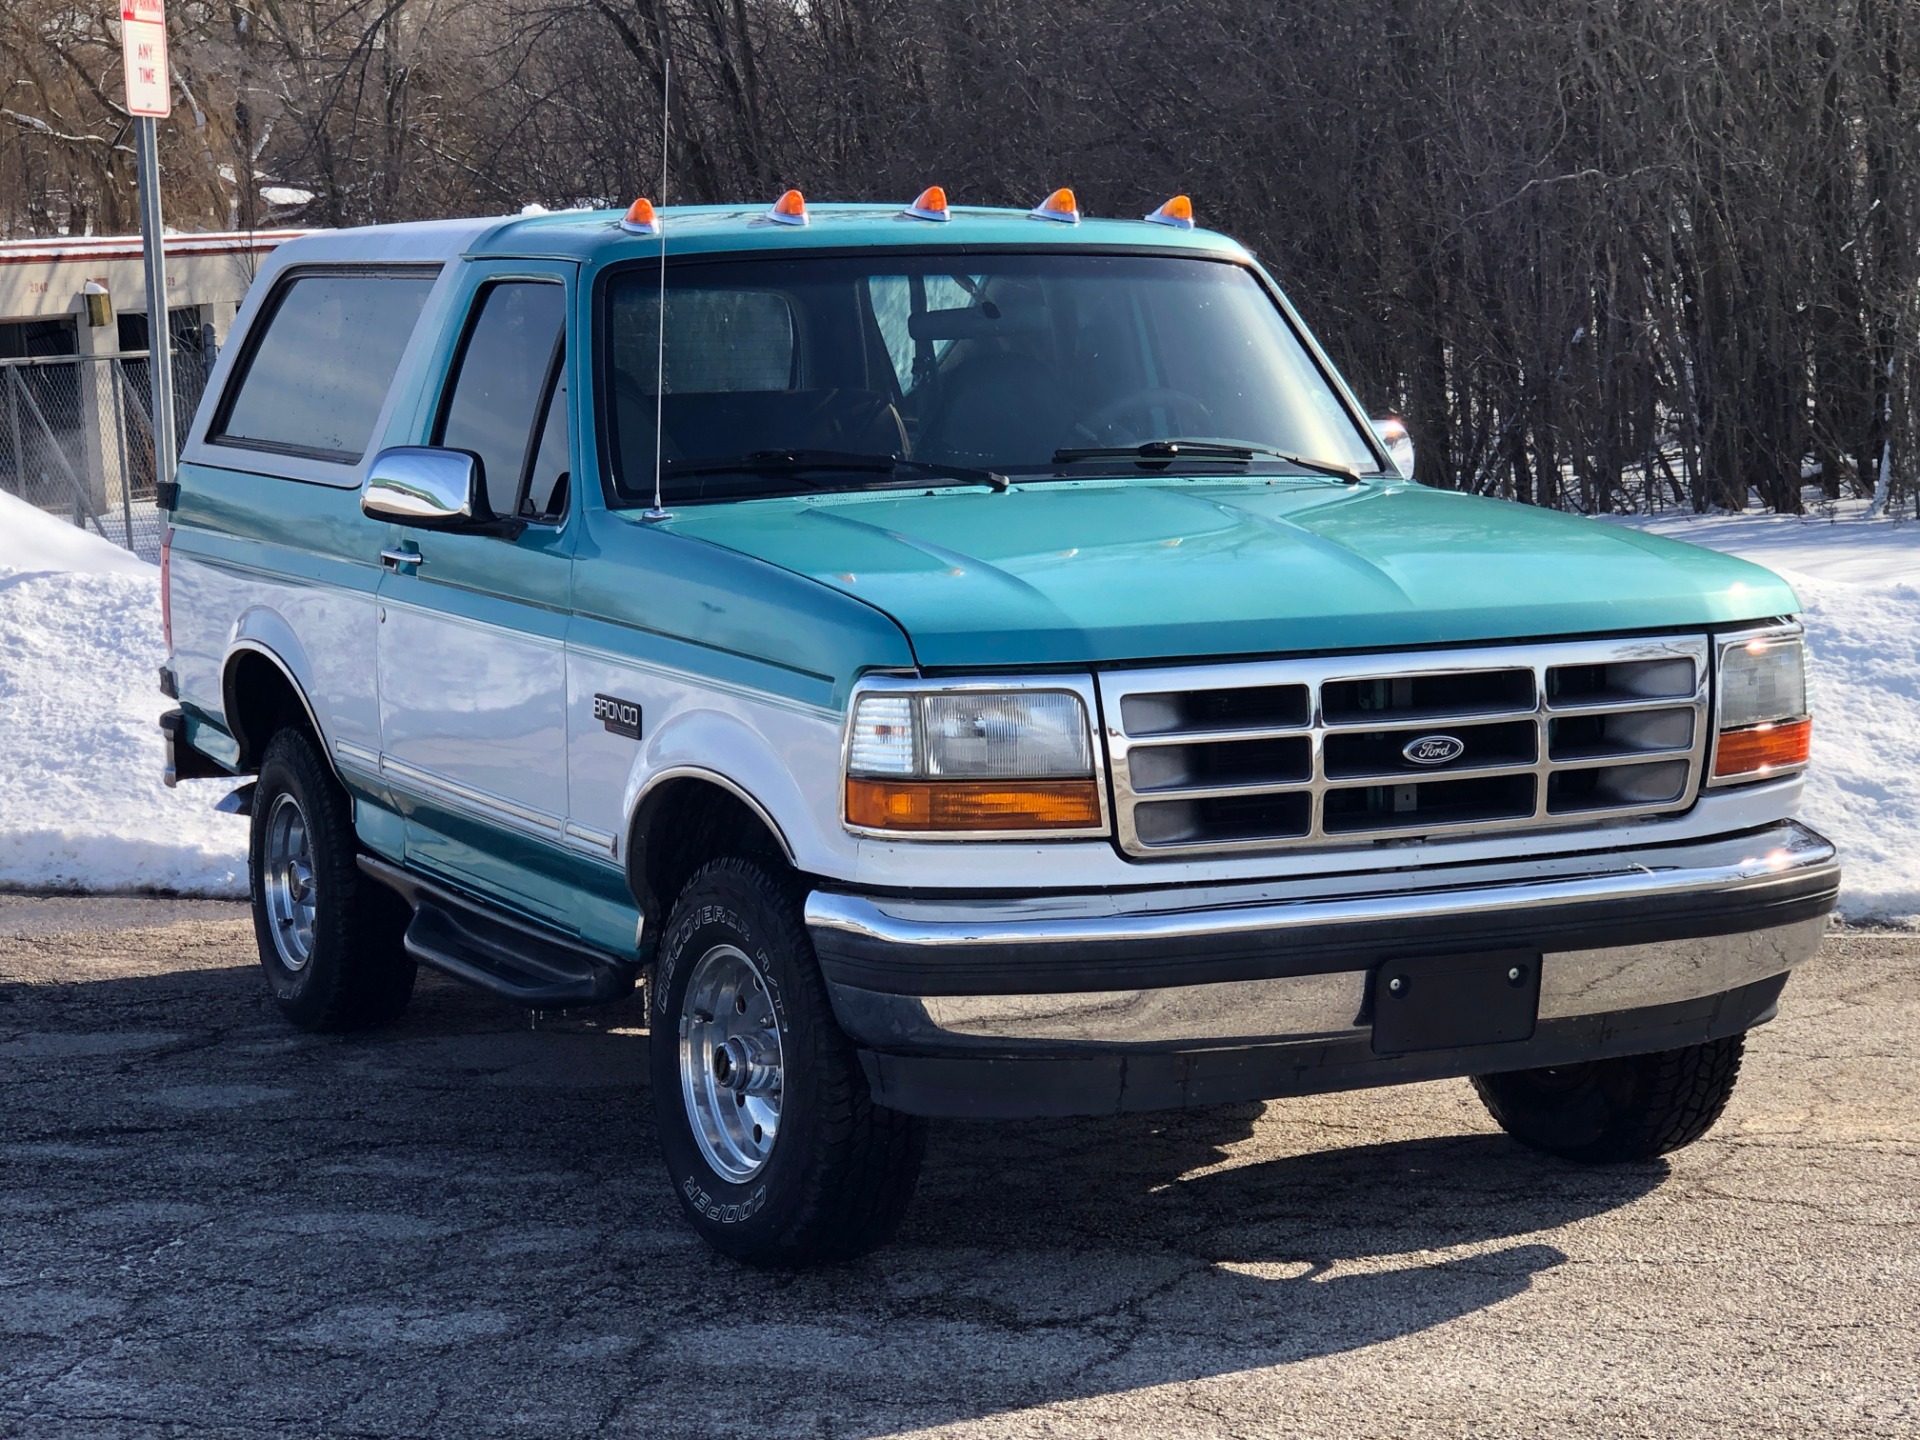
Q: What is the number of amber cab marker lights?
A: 5